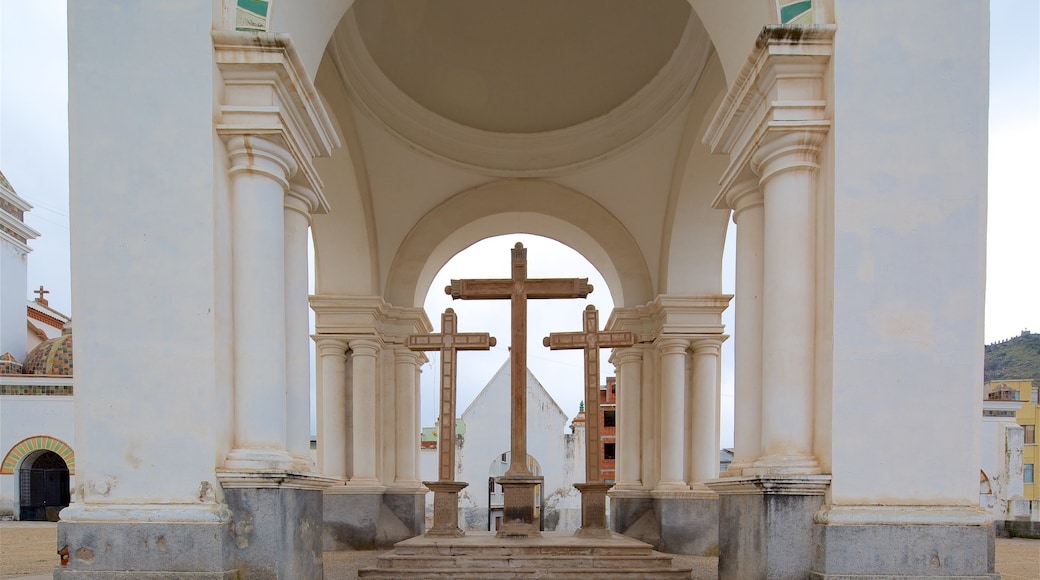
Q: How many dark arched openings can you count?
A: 1